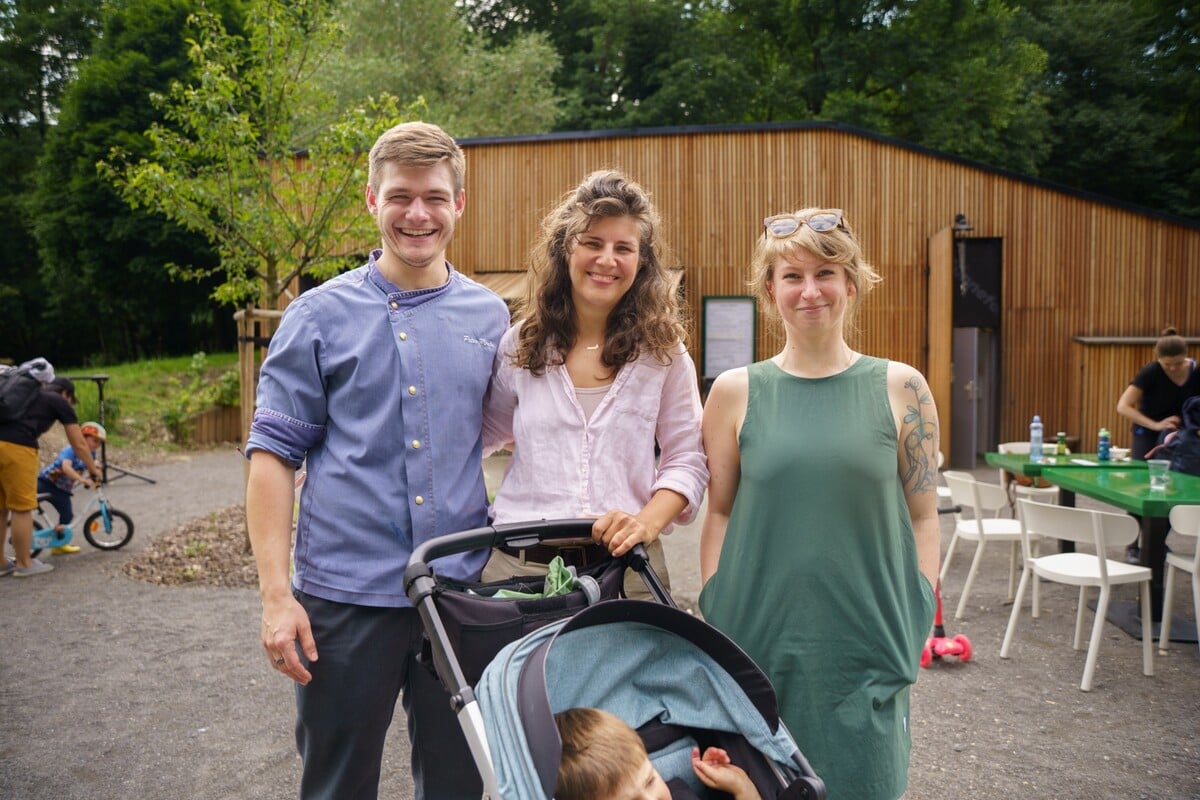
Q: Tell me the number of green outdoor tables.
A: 2